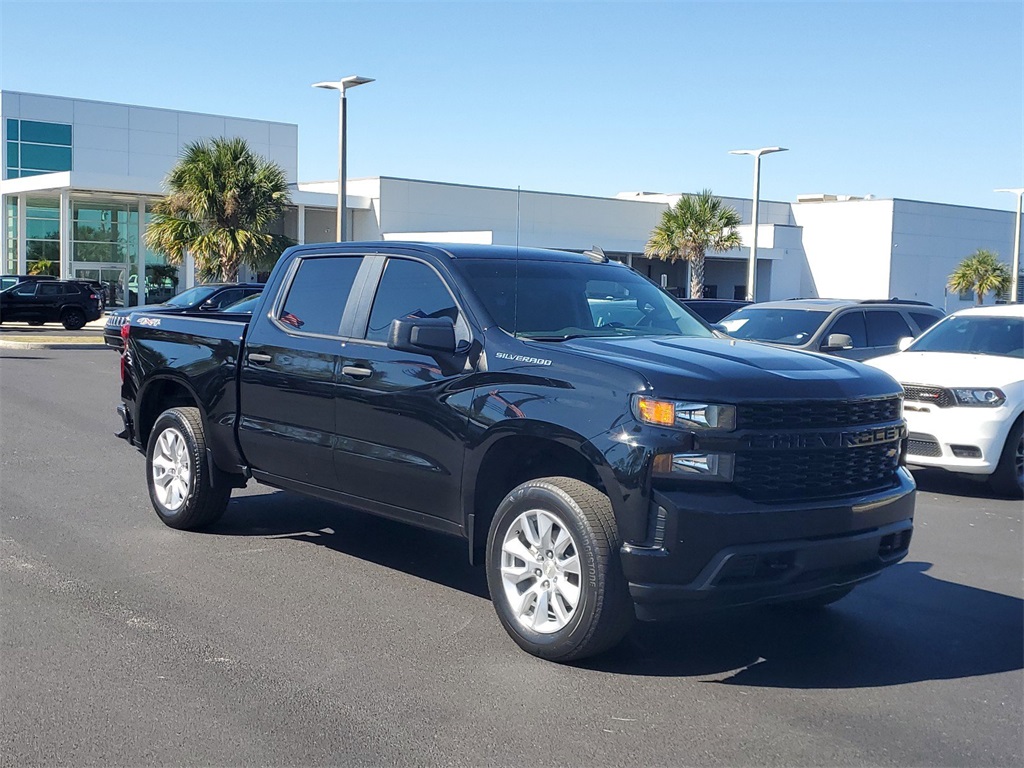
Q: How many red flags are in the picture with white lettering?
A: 0